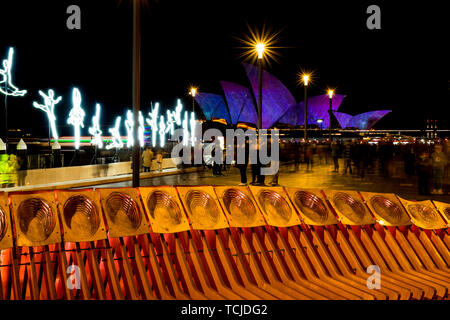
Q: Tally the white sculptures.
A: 13